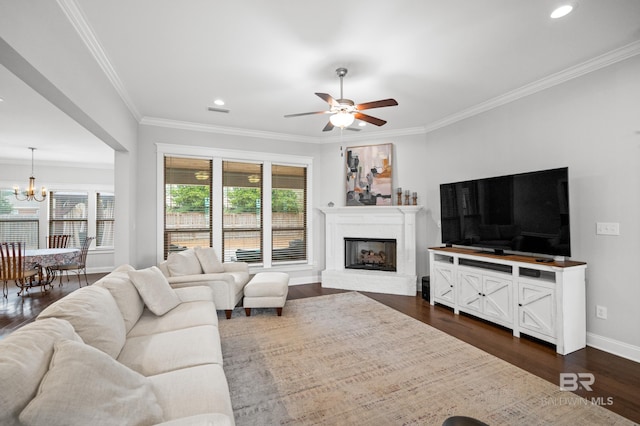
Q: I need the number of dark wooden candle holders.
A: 3